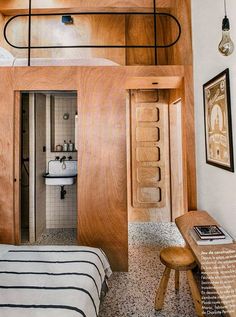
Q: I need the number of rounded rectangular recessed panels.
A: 6